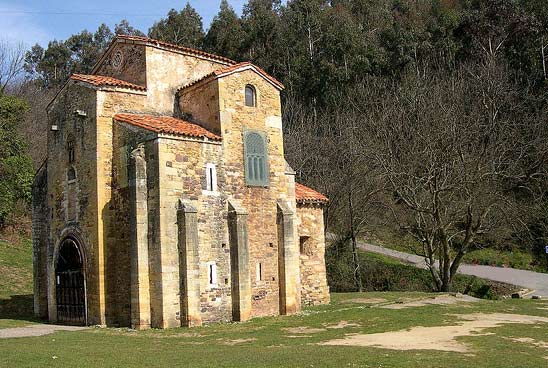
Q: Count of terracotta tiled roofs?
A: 5